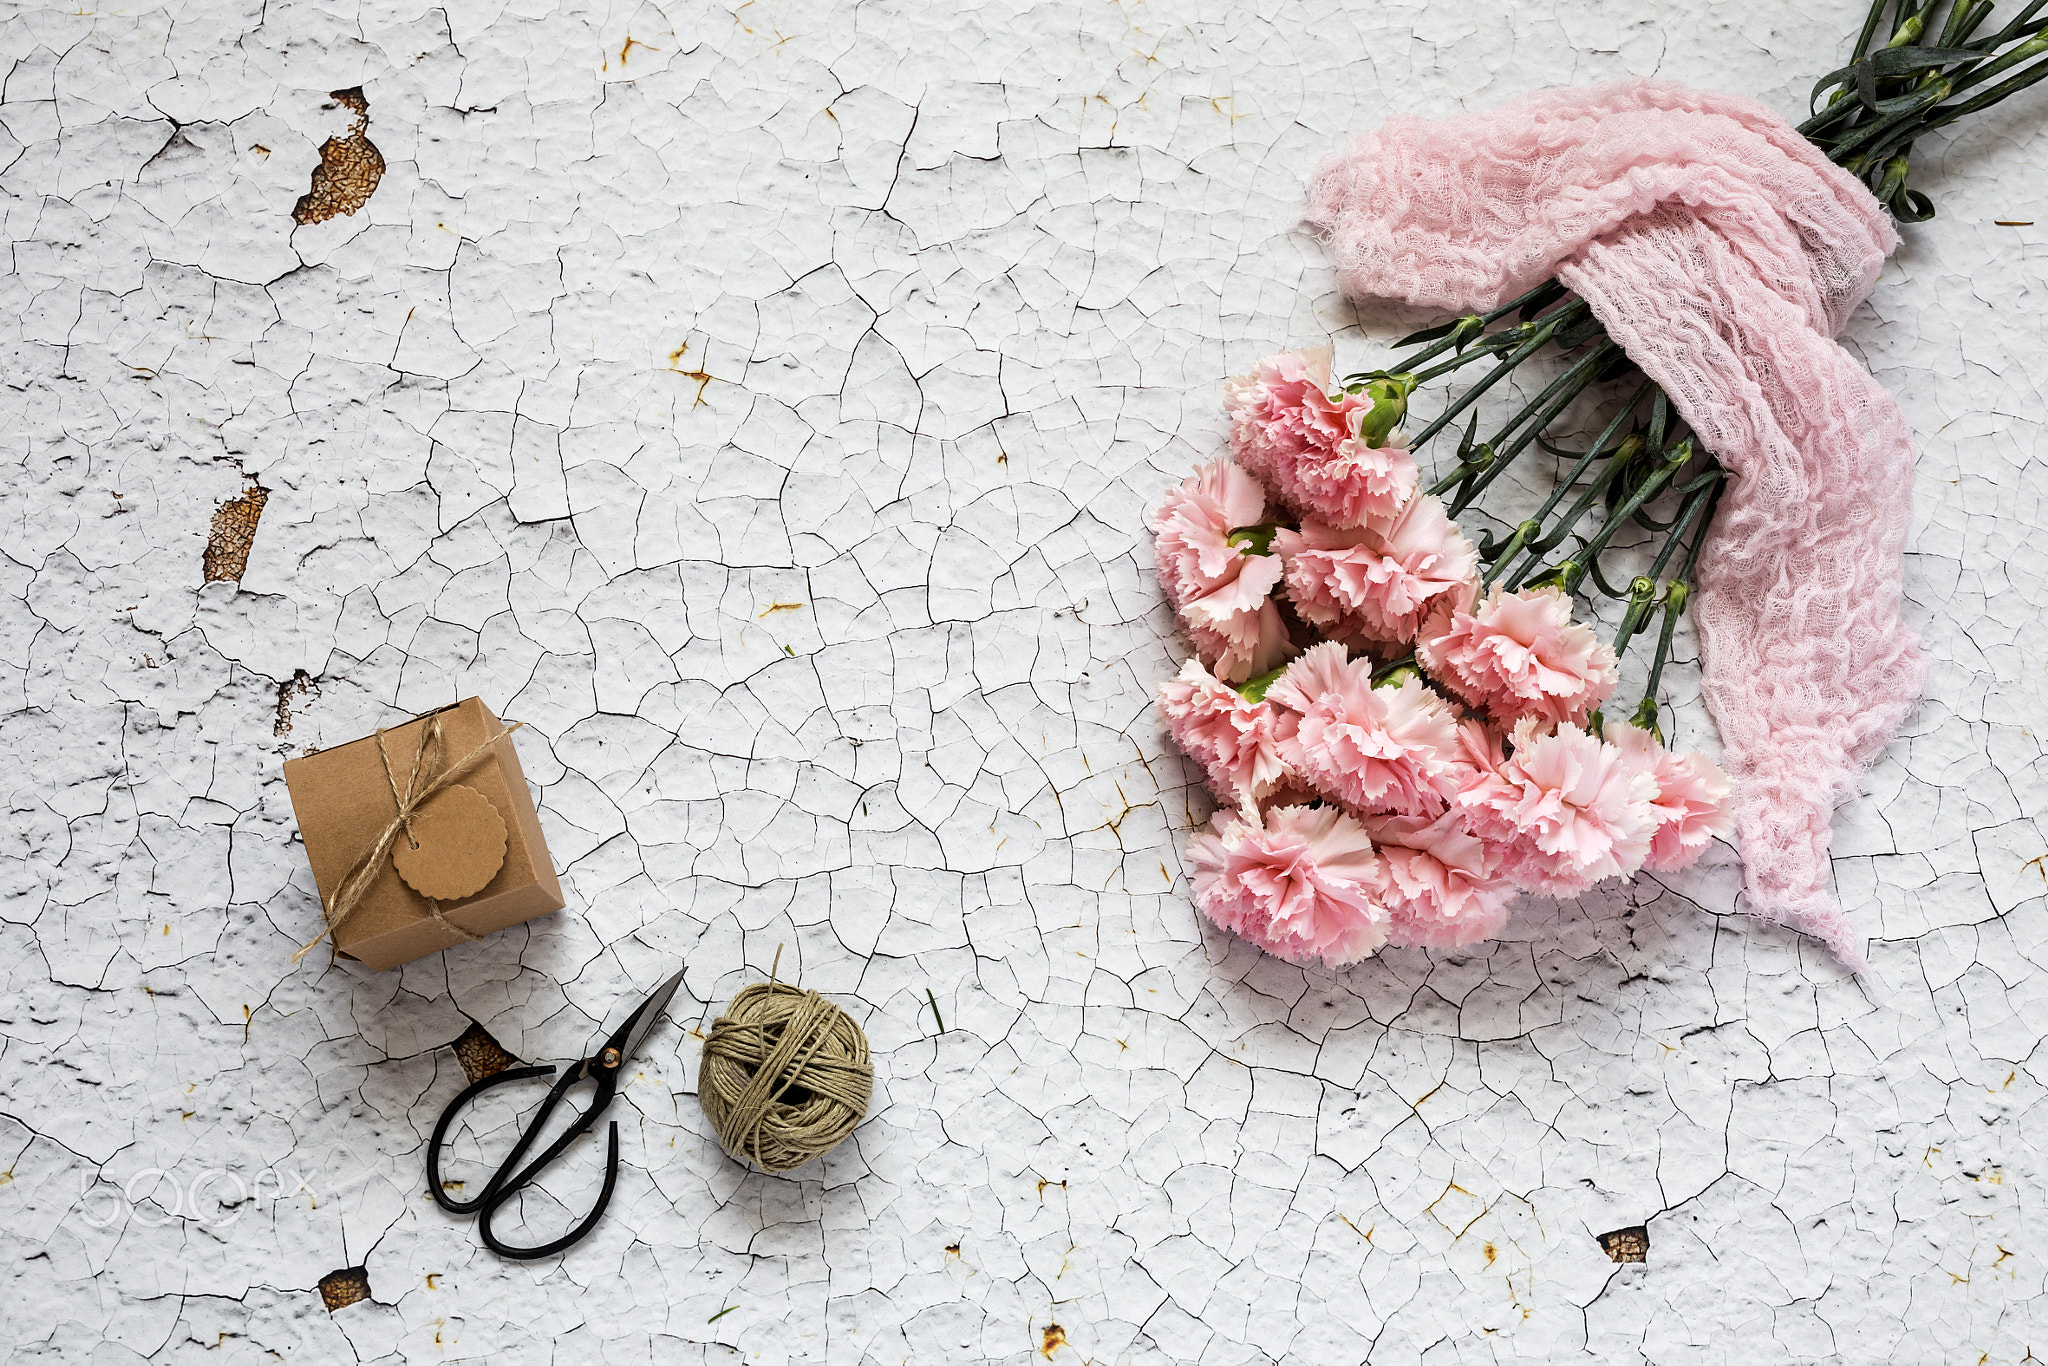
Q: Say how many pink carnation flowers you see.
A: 10